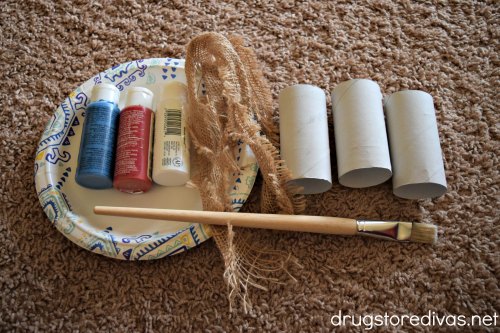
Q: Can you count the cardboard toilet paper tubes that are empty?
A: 3